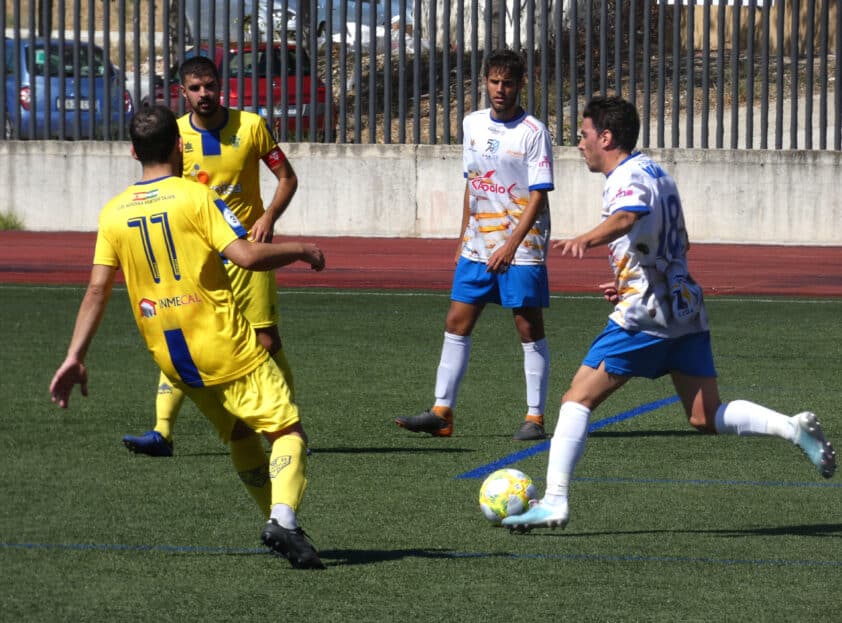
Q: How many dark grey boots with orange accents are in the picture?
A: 2